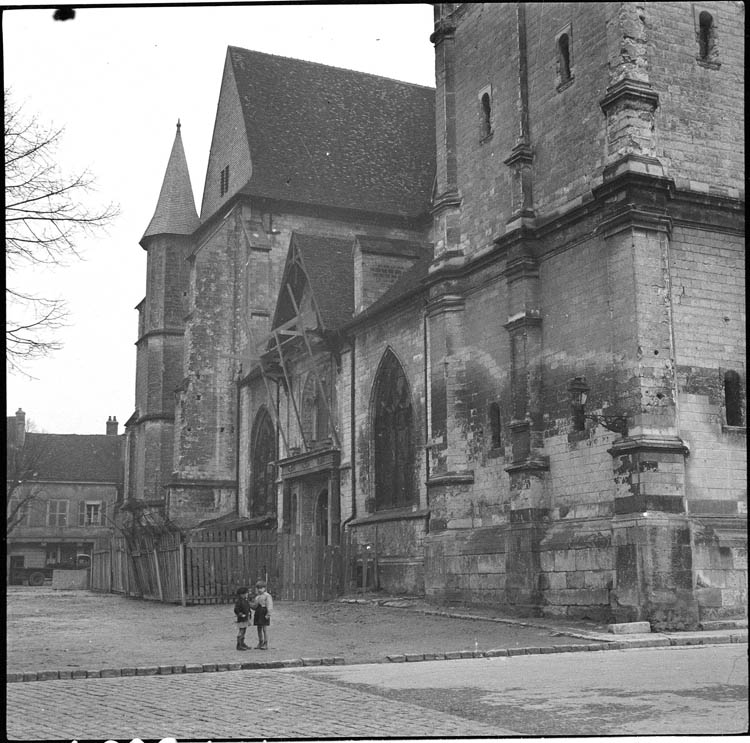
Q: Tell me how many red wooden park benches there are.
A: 0